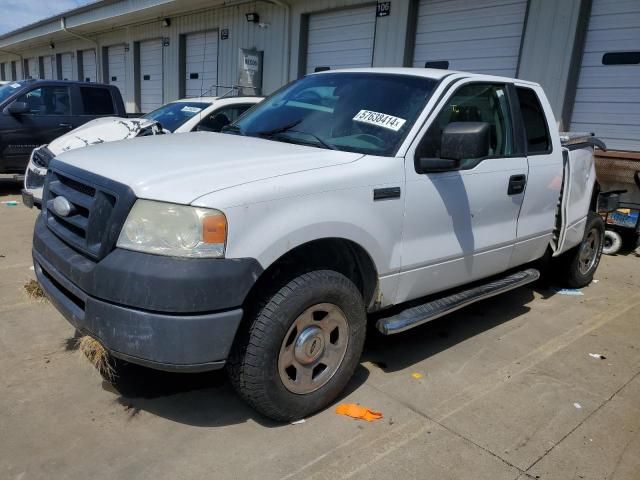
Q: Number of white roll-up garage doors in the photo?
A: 12